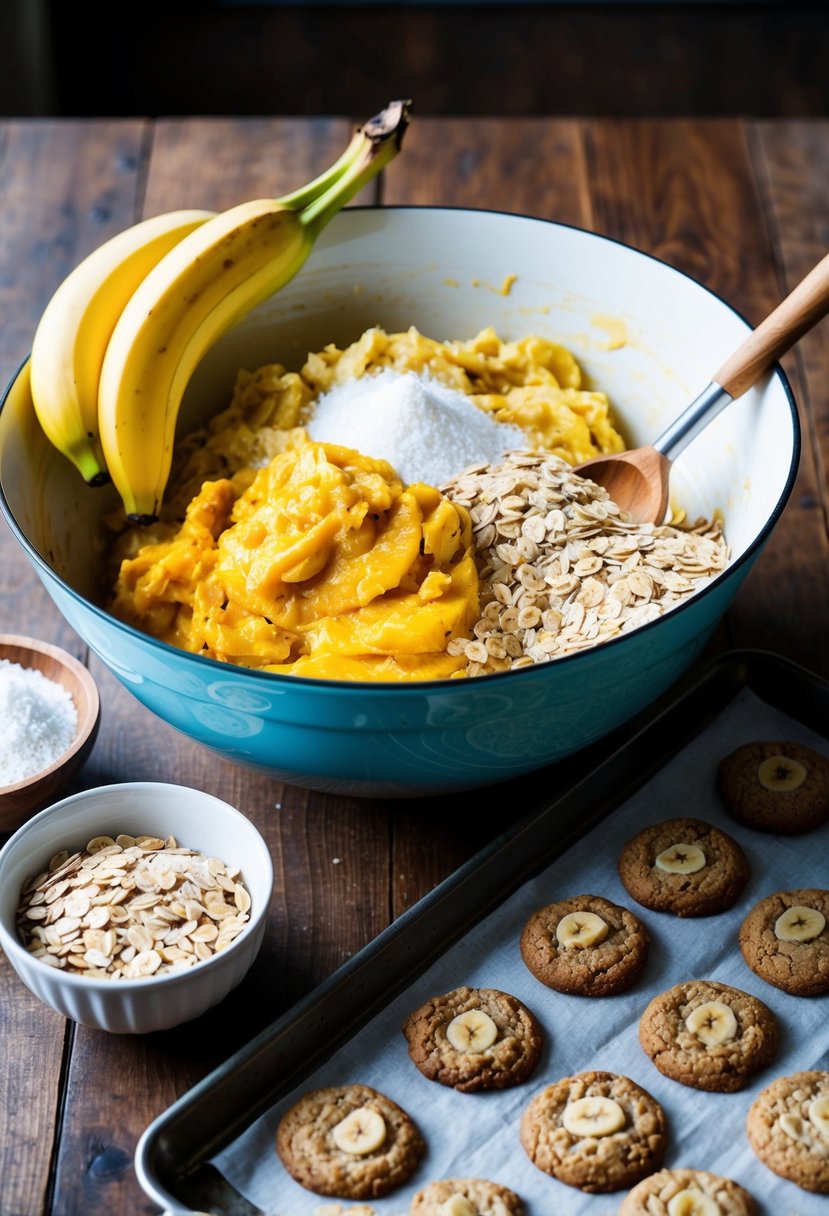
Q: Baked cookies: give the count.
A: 11